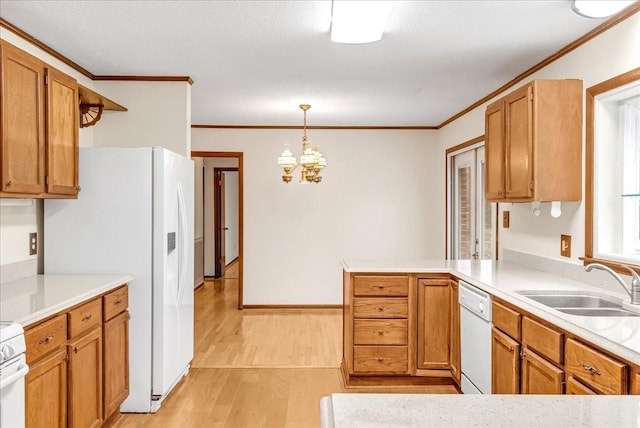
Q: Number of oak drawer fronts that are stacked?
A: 4